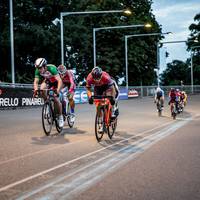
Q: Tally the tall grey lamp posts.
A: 6